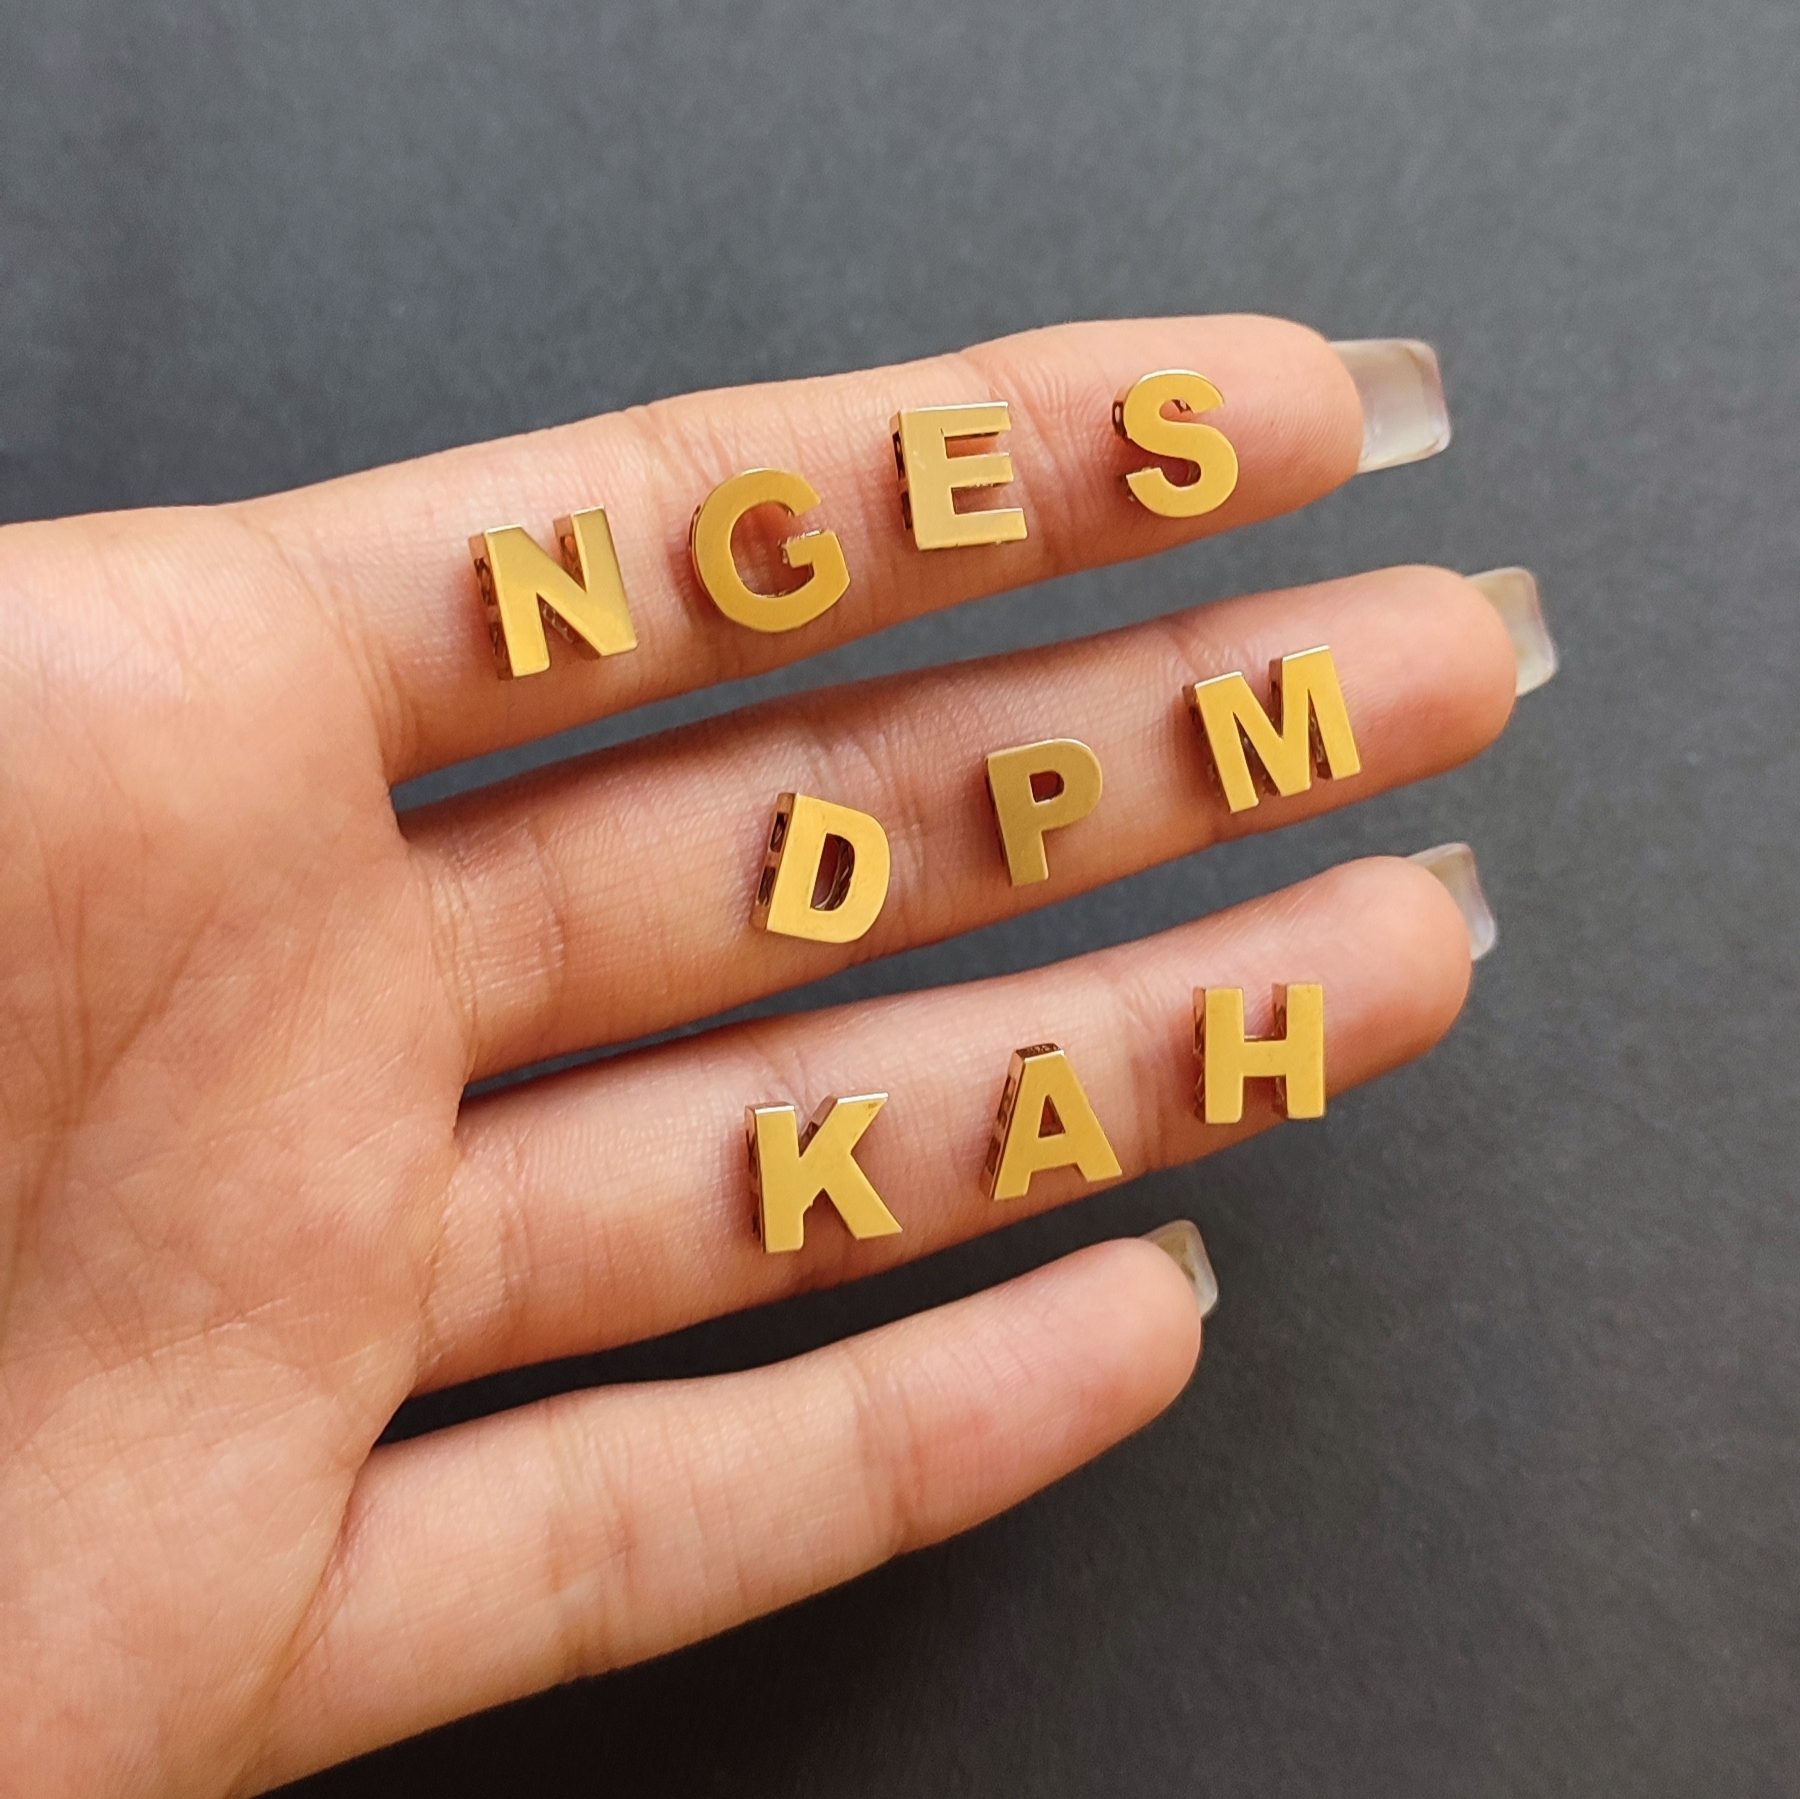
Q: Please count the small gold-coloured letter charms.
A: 10